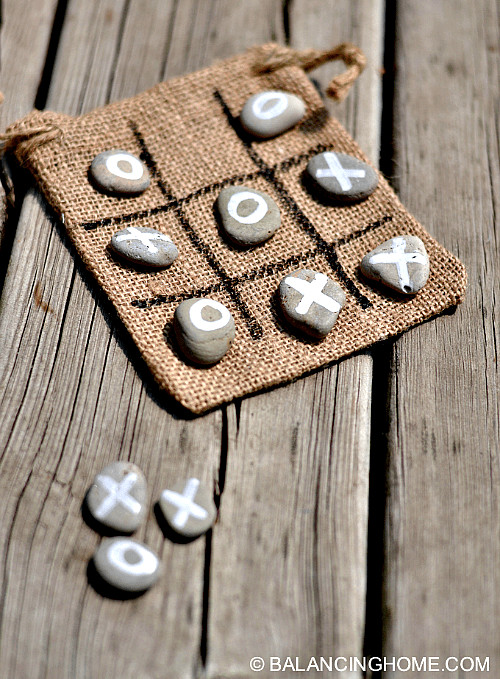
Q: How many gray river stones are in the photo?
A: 11